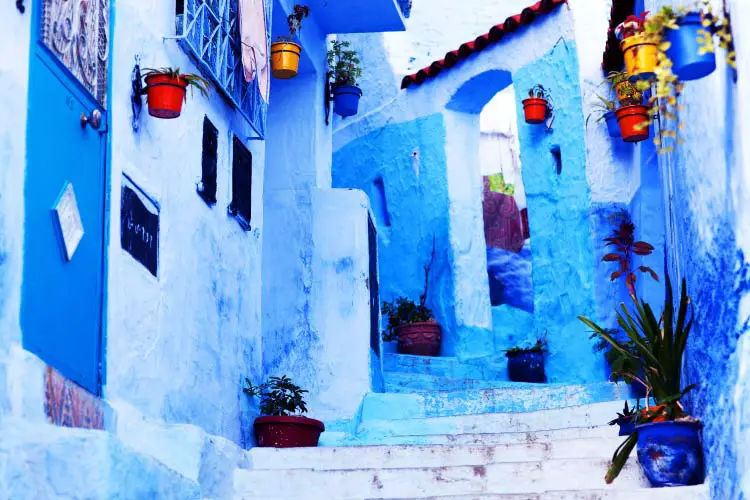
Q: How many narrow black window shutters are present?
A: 2